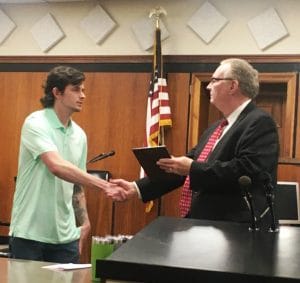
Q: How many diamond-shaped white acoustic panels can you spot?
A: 6